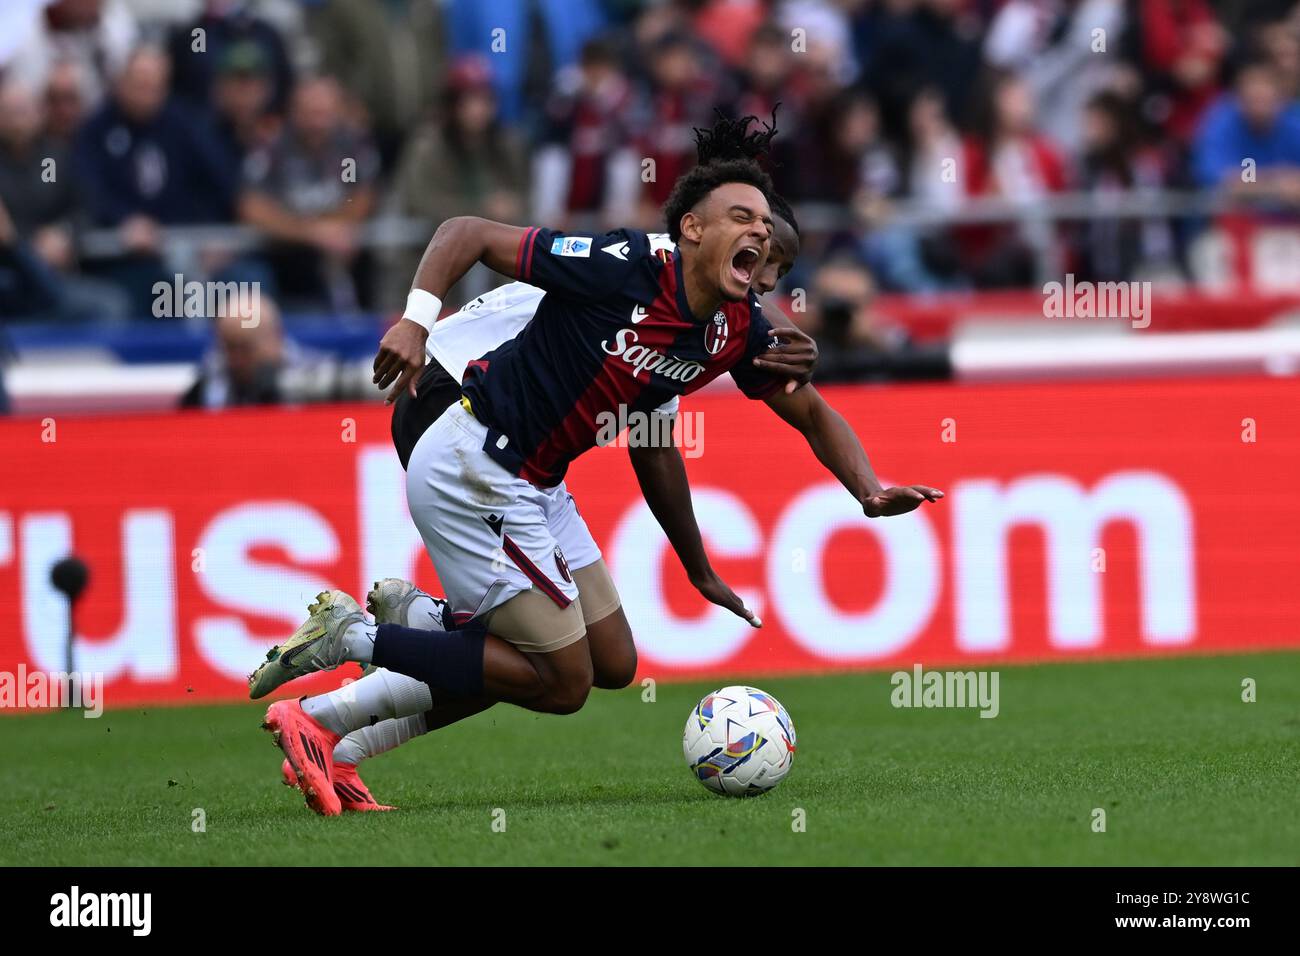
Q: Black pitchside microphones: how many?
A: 1